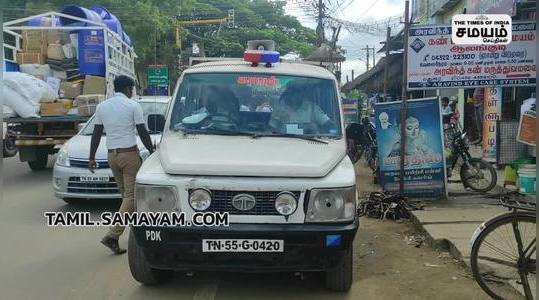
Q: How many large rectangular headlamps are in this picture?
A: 2